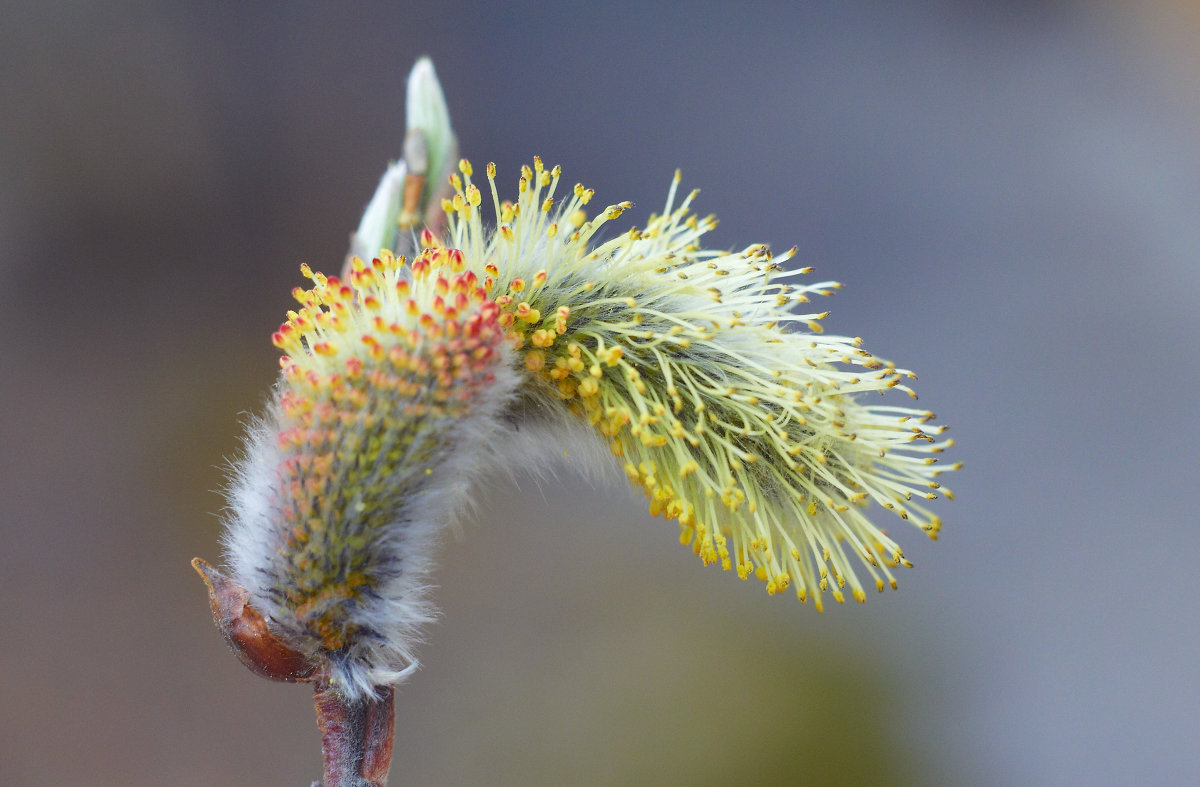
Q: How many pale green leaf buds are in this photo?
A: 2